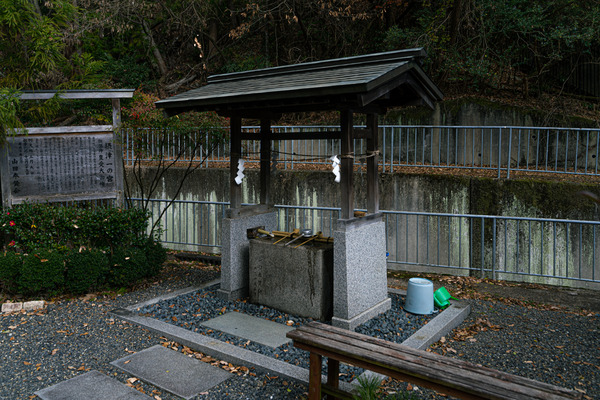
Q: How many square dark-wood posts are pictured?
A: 4